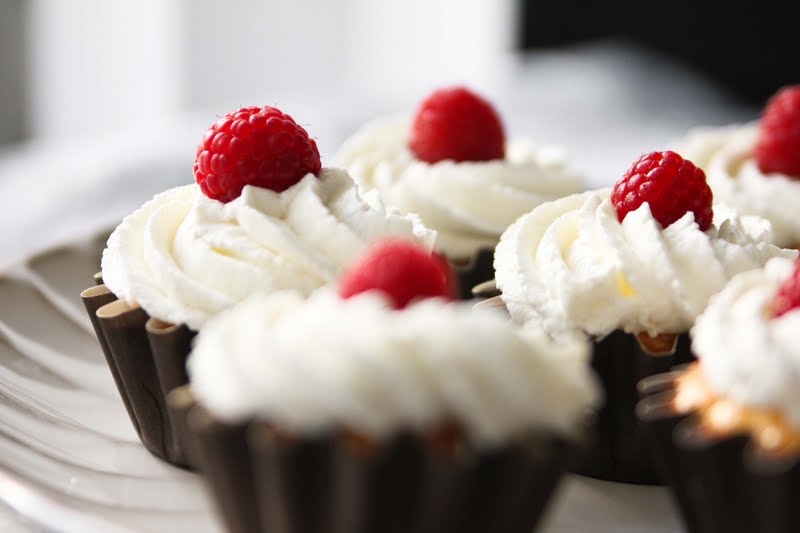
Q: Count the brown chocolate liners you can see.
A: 5